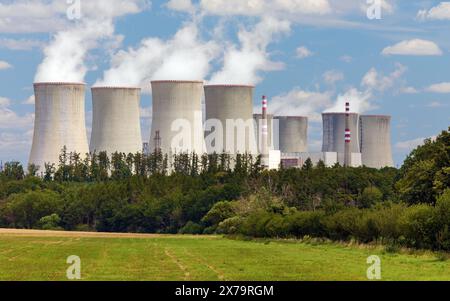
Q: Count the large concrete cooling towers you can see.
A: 8